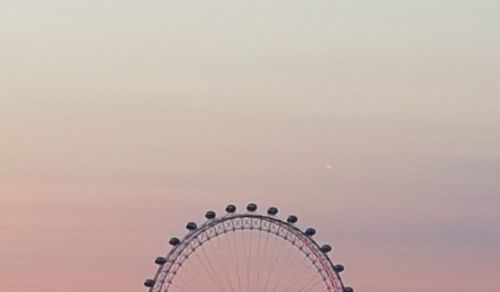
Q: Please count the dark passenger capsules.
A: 13